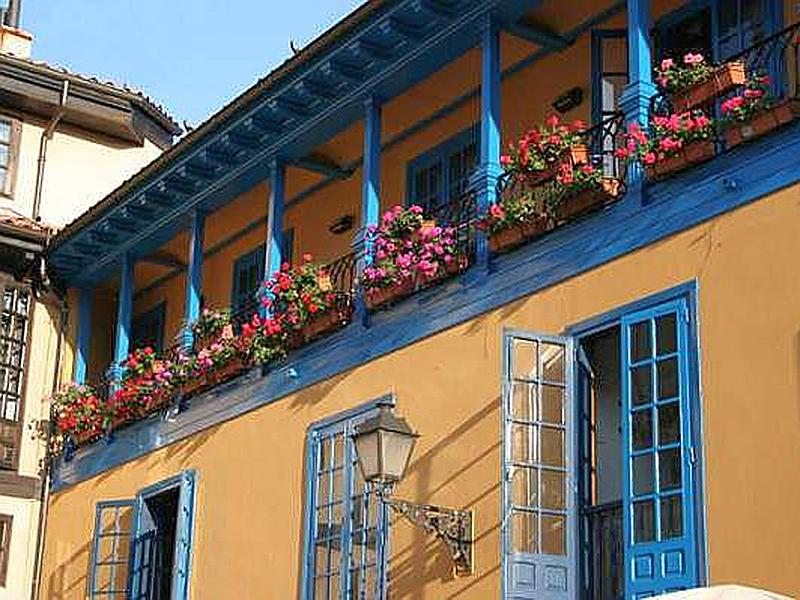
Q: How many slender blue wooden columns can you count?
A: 7